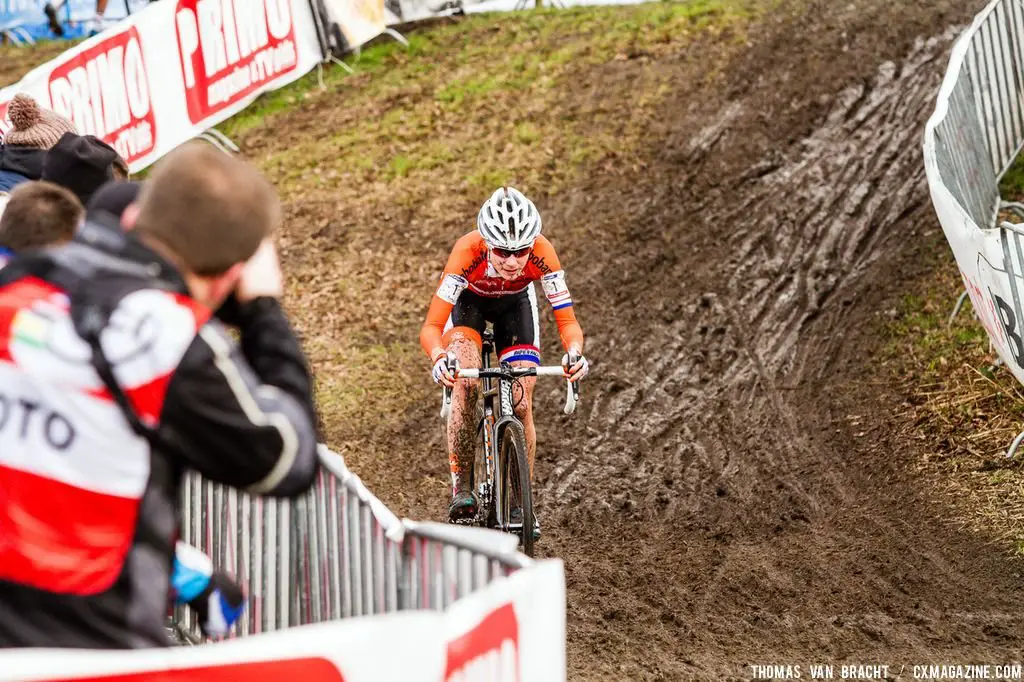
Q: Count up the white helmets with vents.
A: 1